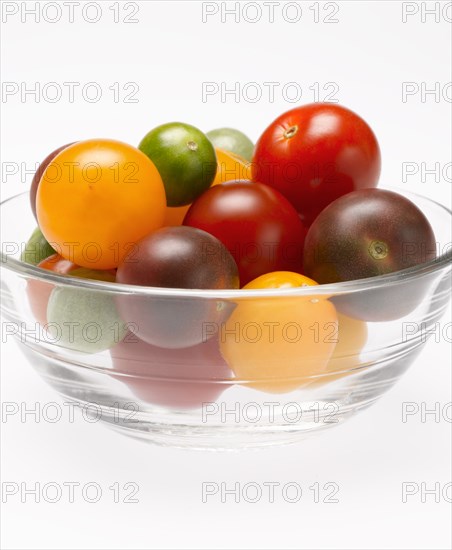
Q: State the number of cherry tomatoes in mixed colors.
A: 15